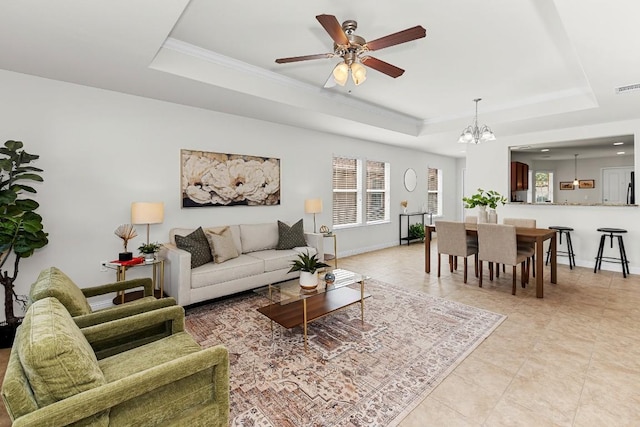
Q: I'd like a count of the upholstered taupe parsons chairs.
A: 4